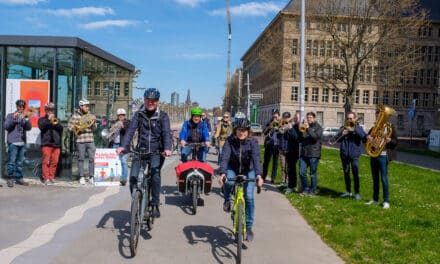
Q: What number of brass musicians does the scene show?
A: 10